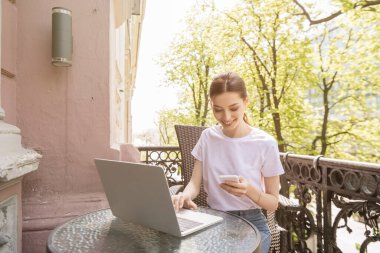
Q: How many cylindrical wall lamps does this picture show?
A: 1